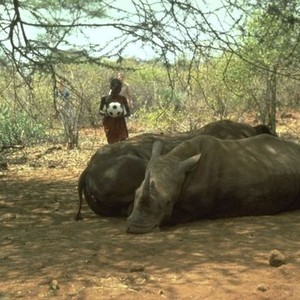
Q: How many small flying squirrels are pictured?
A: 0